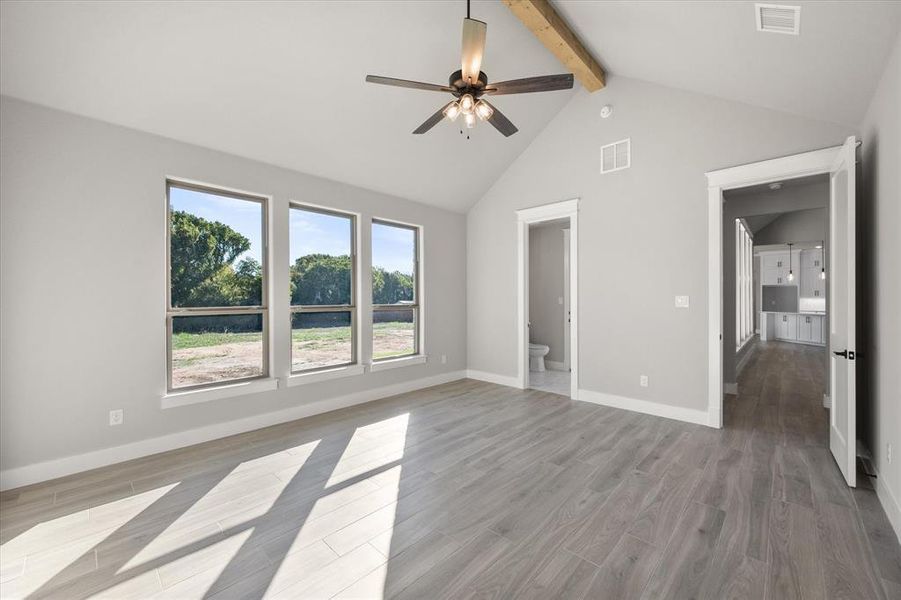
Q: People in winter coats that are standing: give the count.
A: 0